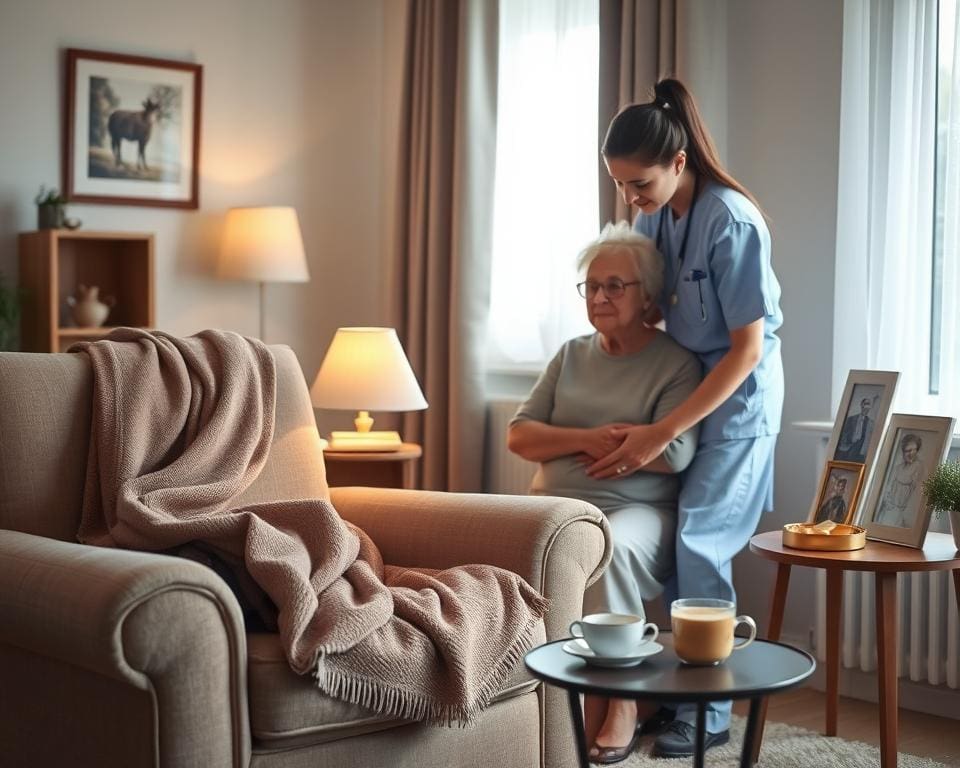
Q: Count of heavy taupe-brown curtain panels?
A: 2